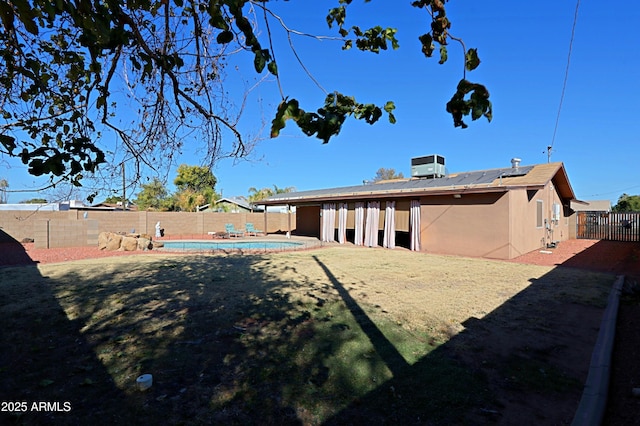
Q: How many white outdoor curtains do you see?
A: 6